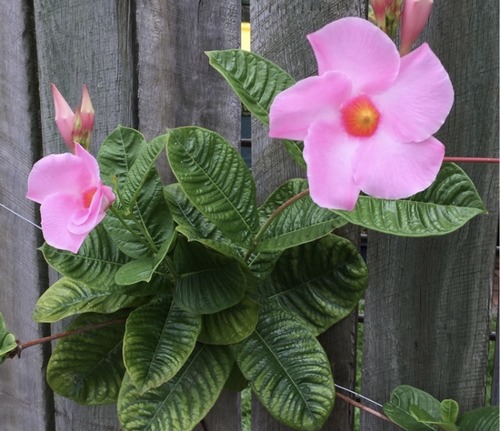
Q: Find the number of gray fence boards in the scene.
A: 5